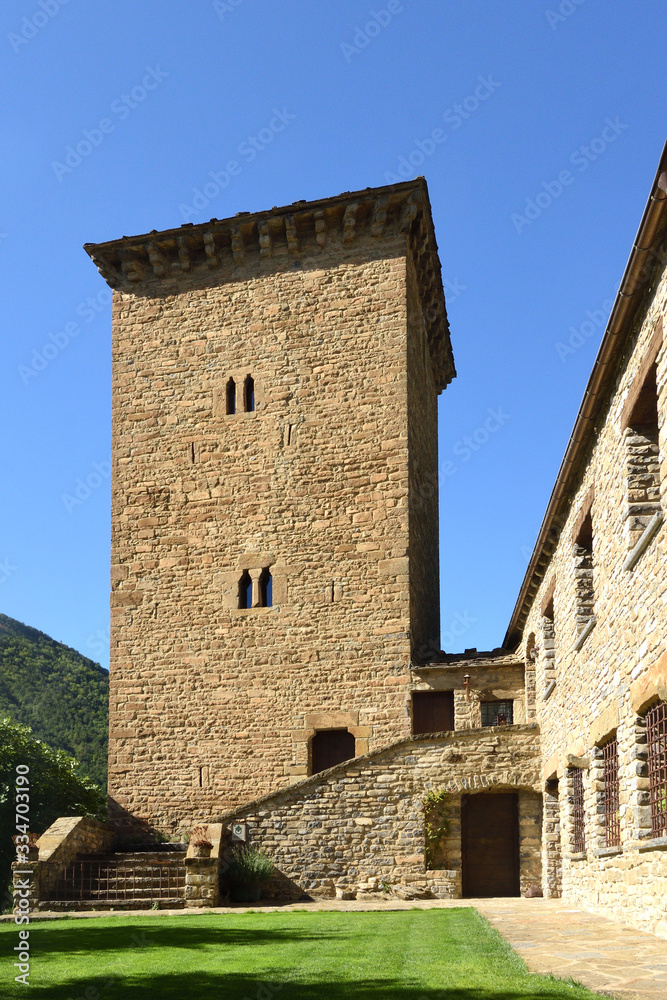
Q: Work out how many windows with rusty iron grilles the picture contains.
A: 3